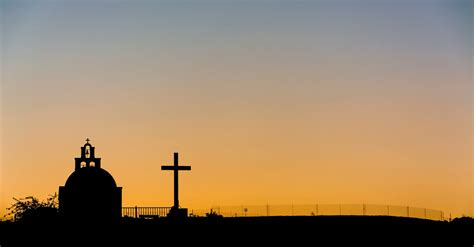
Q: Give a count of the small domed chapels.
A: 1